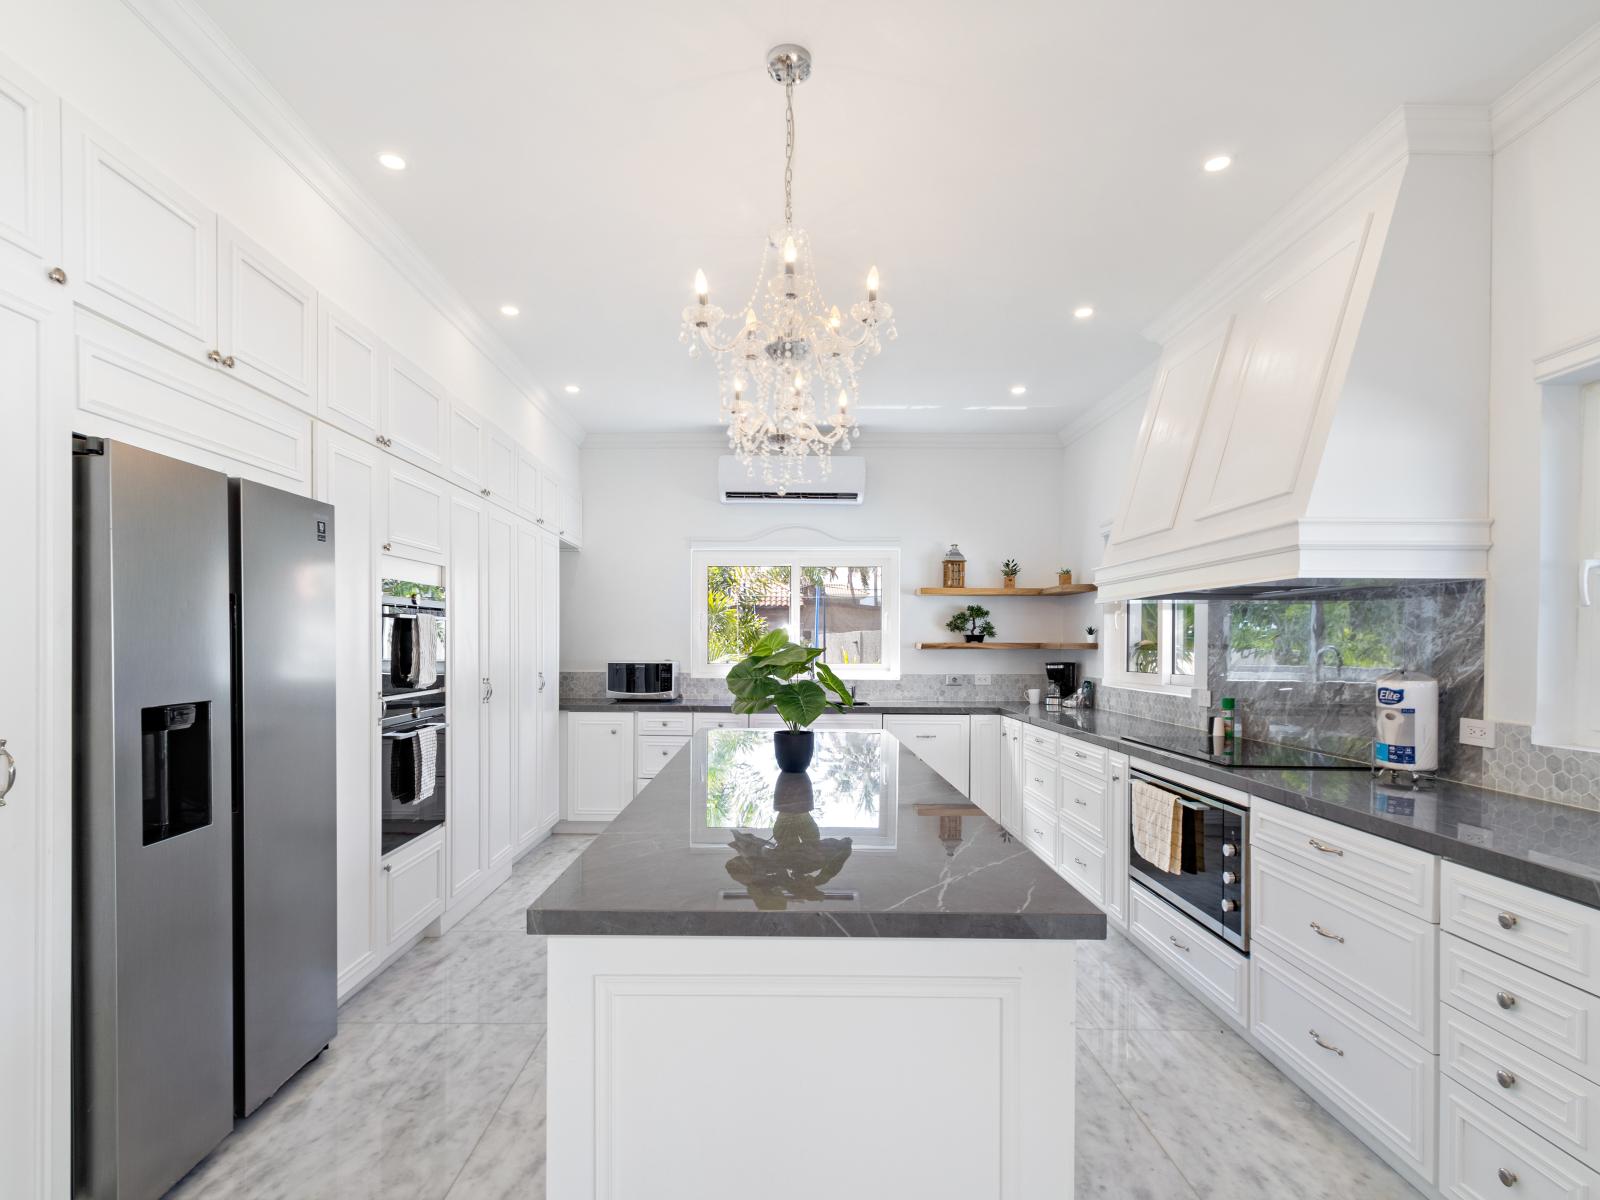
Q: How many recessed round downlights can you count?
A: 6